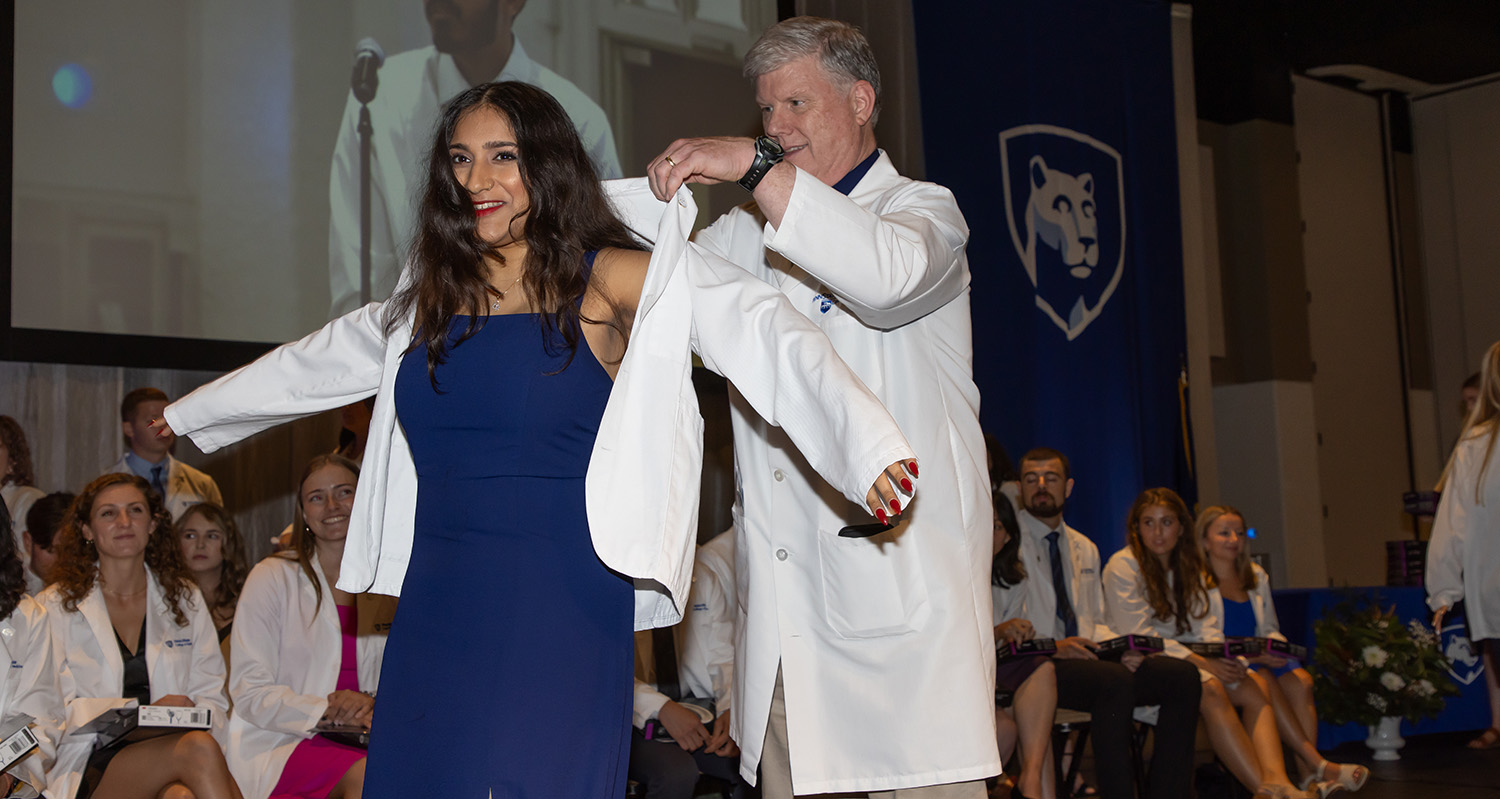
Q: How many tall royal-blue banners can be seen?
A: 1